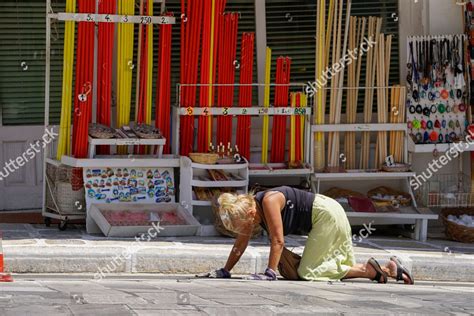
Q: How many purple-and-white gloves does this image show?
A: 2